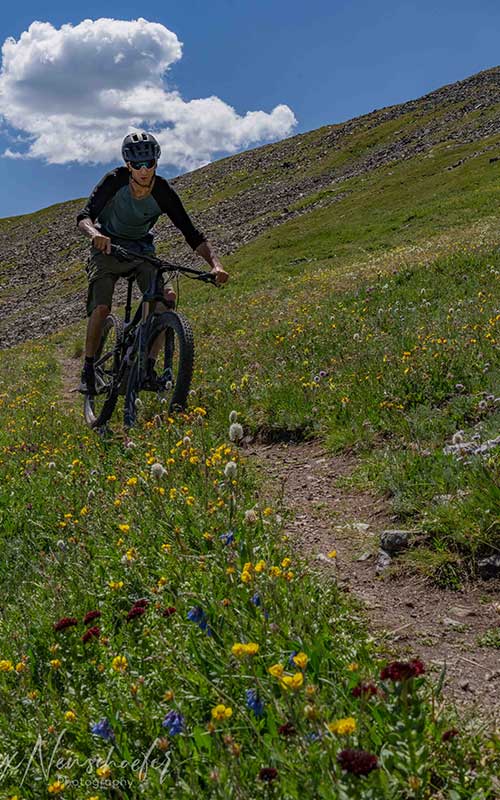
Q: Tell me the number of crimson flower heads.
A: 12